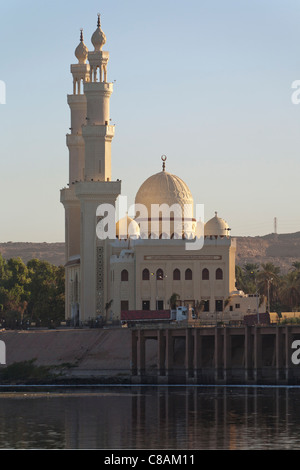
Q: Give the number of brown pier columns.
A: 12